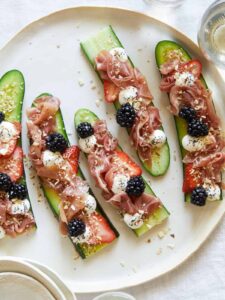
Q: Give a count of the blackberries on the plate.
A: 11